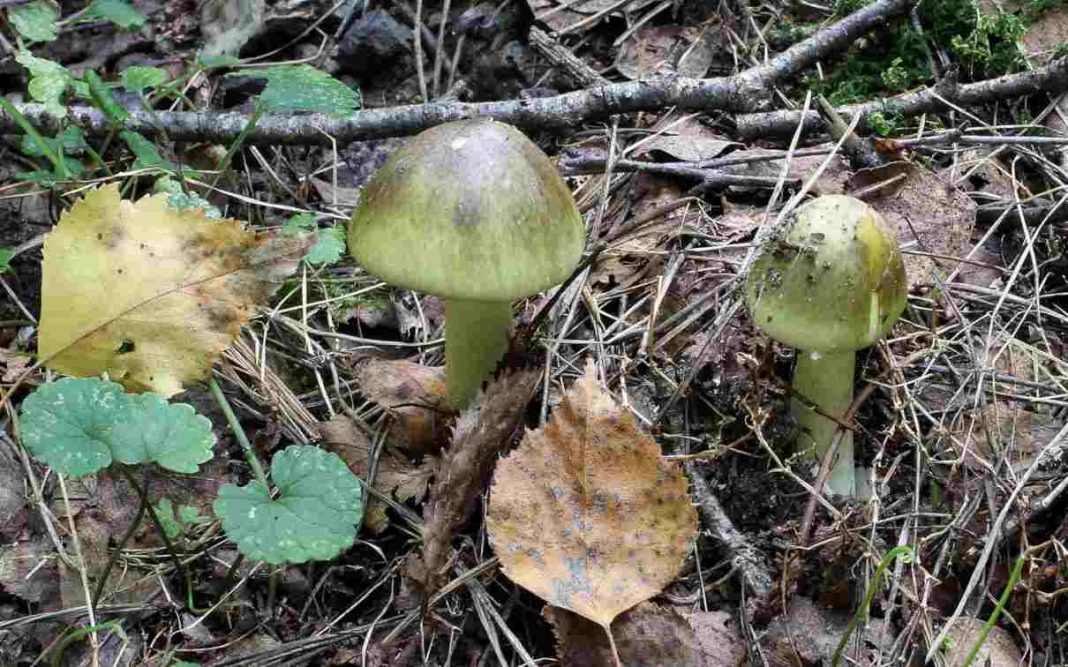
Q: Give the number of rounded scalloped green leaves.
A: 3